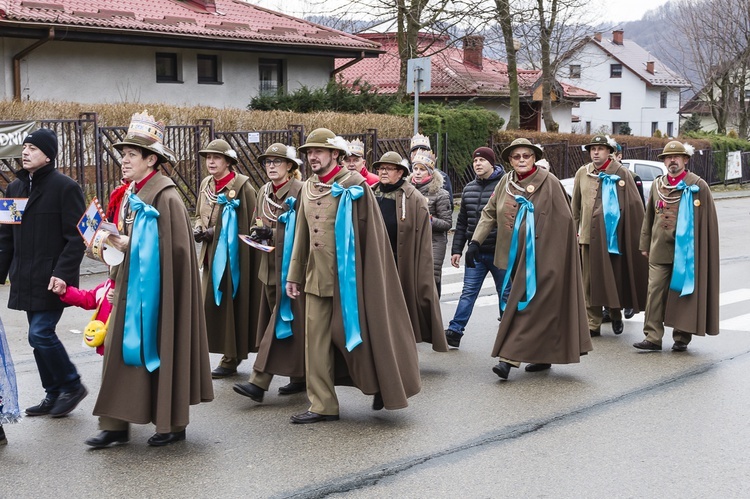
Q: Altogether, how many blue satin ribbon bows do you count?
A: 7